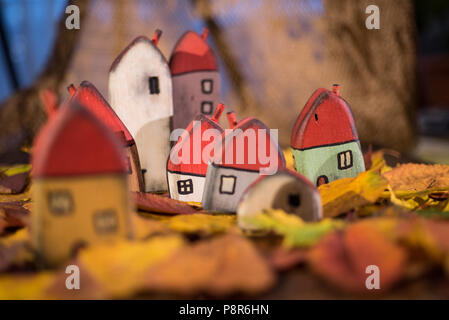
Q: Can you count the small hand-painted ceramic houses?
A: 8